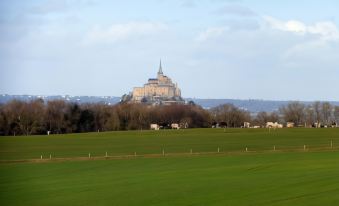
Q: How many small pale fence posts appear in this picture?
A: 12